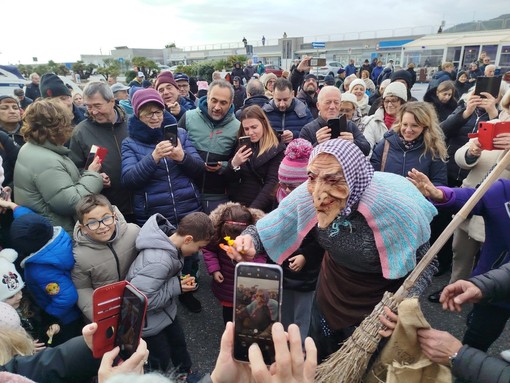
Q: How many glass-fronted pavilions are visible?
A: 1